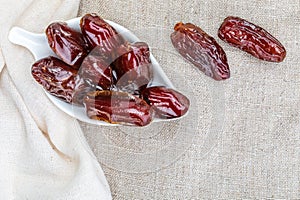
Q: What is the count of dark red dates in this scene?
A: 9